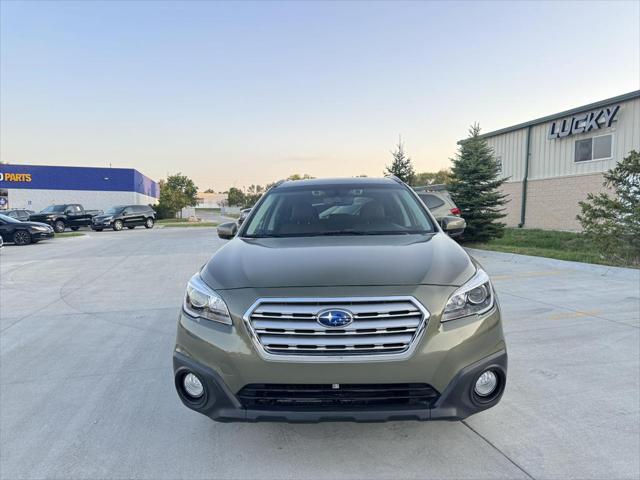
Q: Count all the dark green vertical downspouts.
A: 1